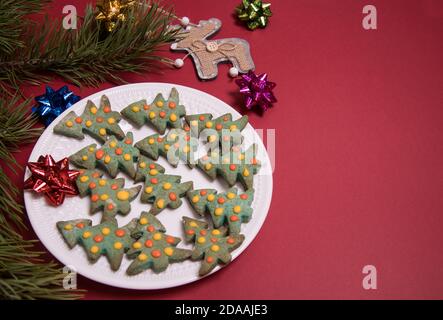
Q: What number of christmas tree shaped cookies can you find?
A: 12